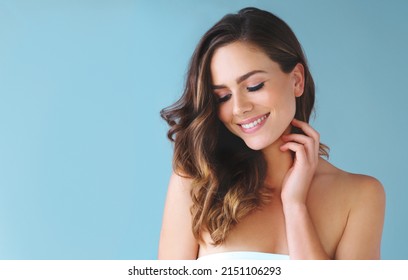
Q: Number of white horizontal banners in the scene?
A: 1